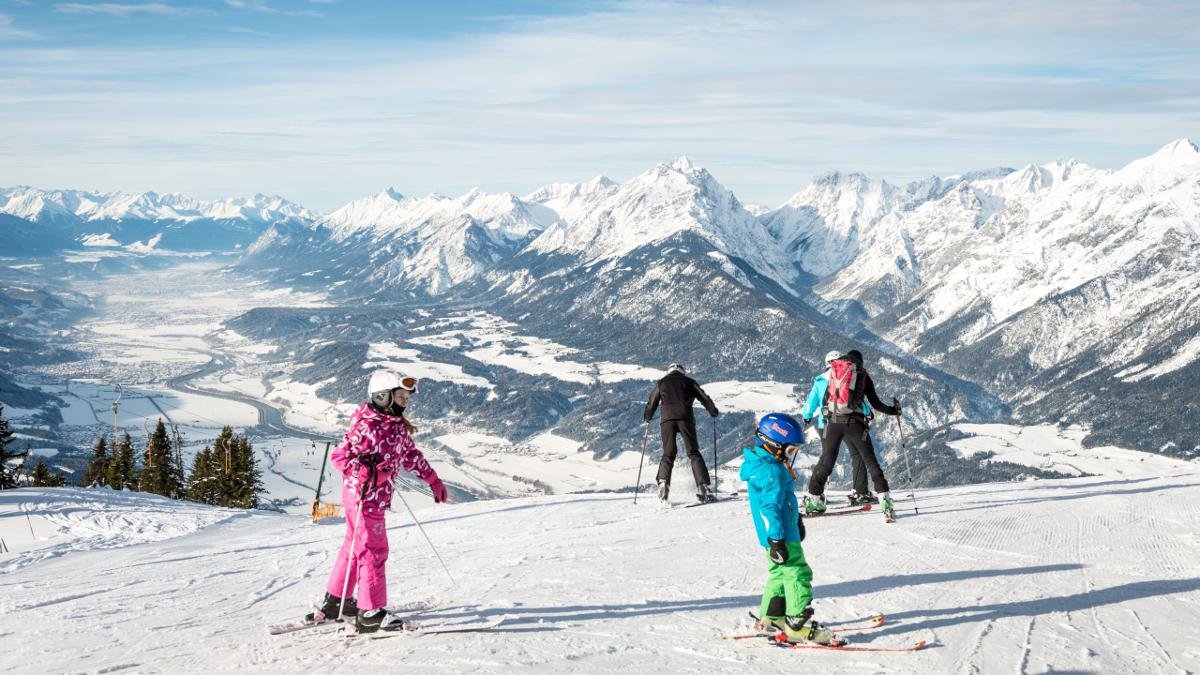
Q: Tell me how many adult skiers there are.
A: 3